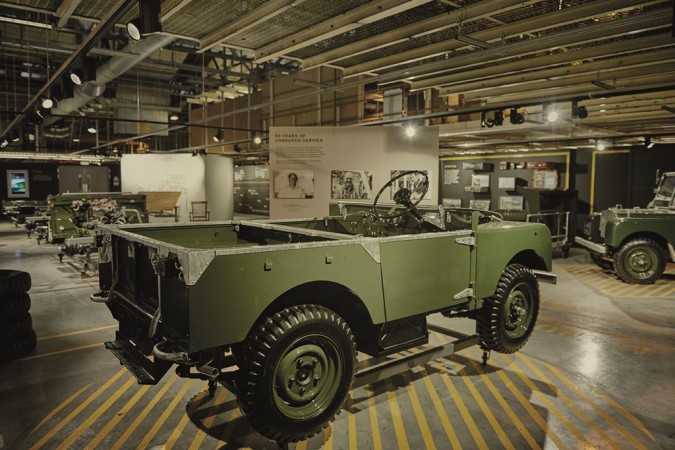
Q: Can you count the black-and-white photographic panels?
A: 3